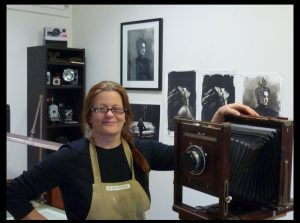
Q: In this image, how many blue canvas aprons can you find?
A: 0